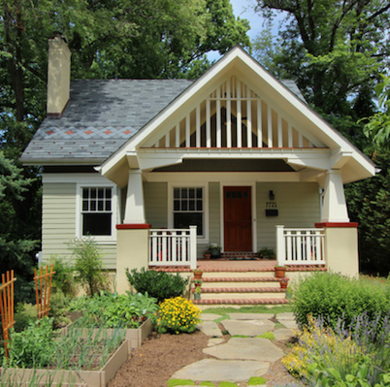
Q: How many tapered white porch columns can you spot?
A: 2